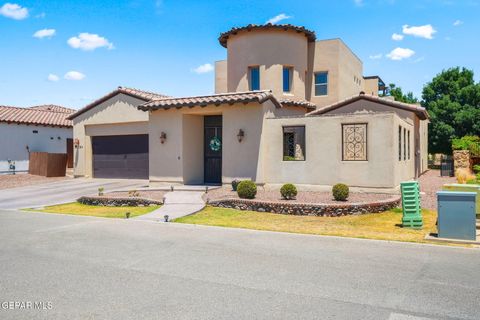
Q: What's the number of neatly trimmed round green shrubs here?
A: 3